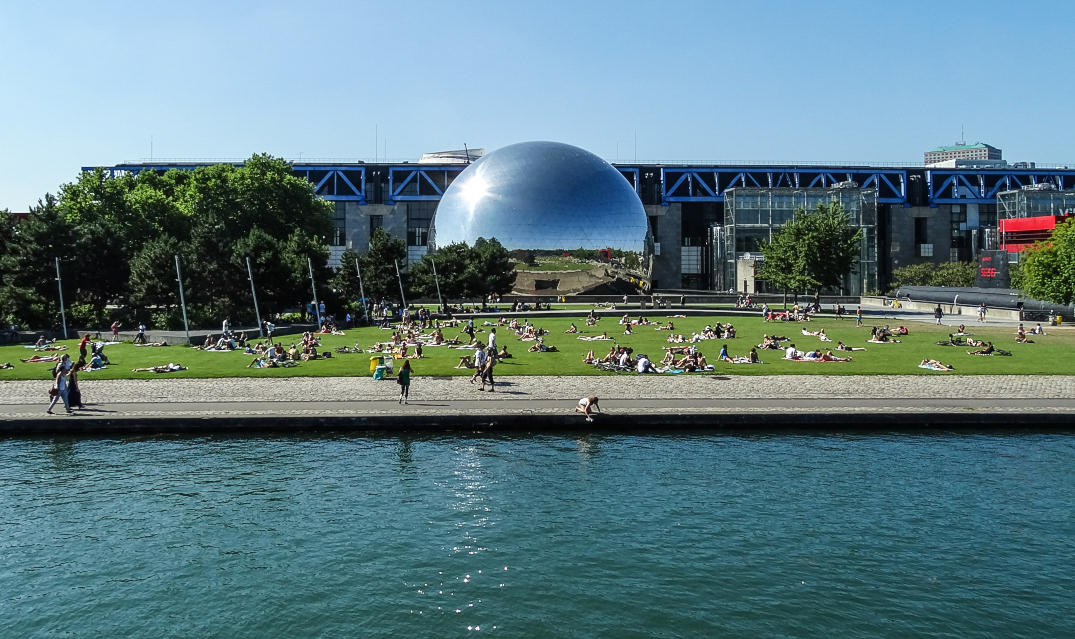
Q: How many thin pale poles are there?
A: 7